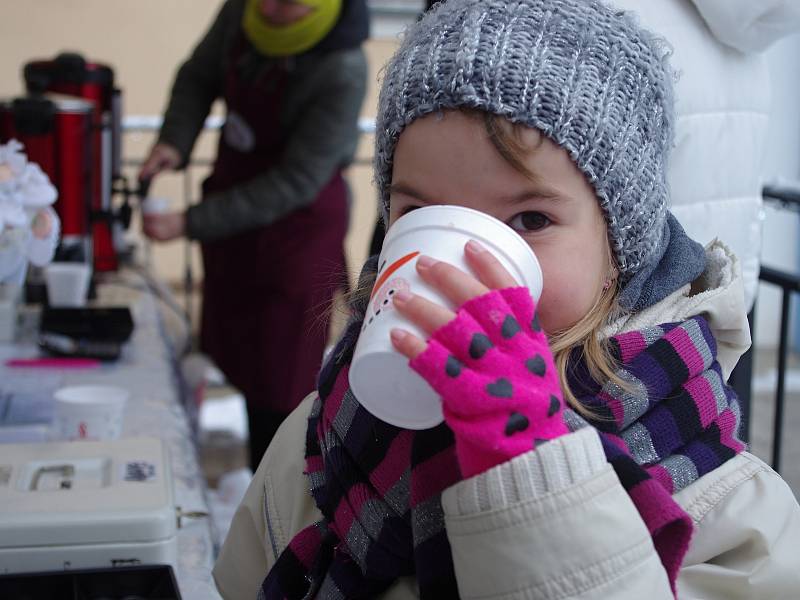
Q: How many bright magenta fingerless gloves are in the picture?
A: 1